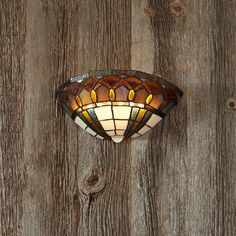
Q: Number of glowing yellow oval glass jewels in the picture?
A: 5